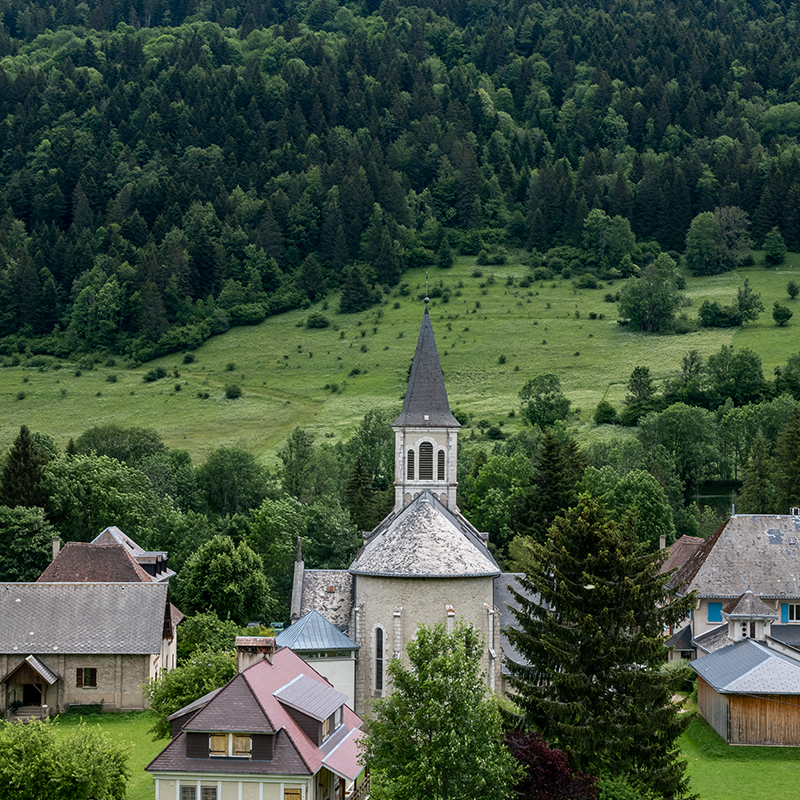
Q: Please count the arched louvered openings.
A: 3